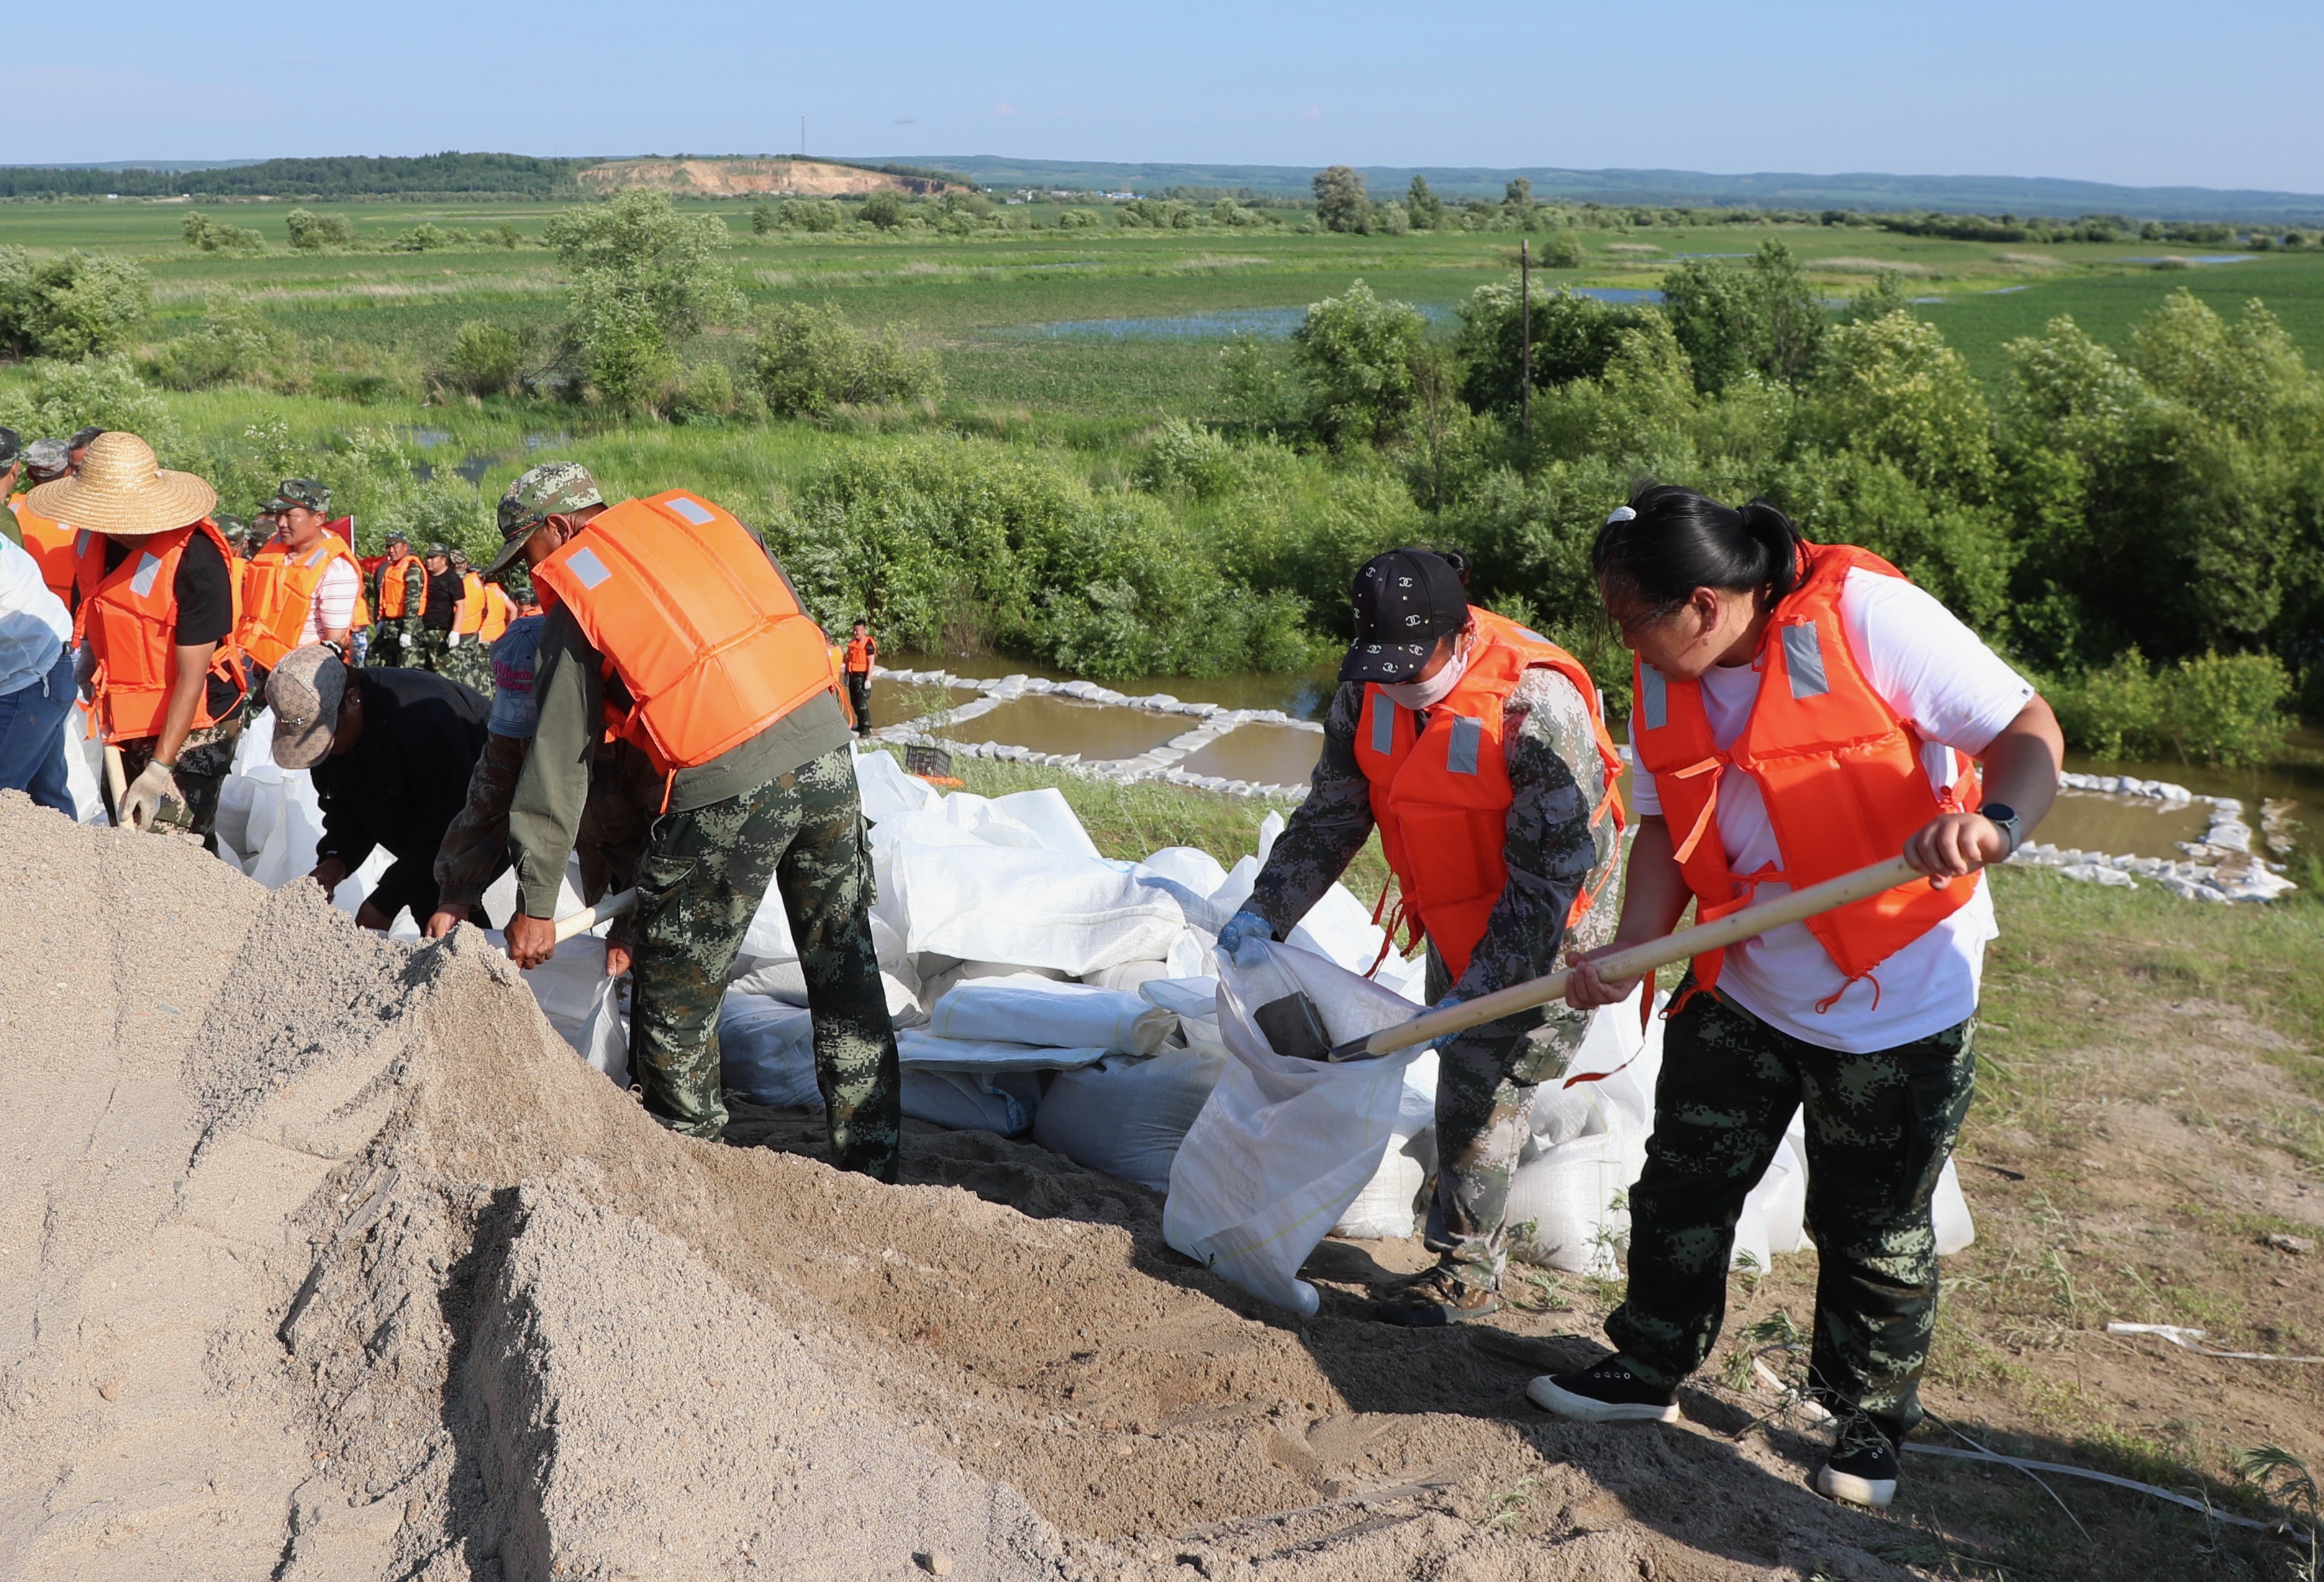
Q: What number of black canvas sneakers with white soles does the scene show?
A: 2